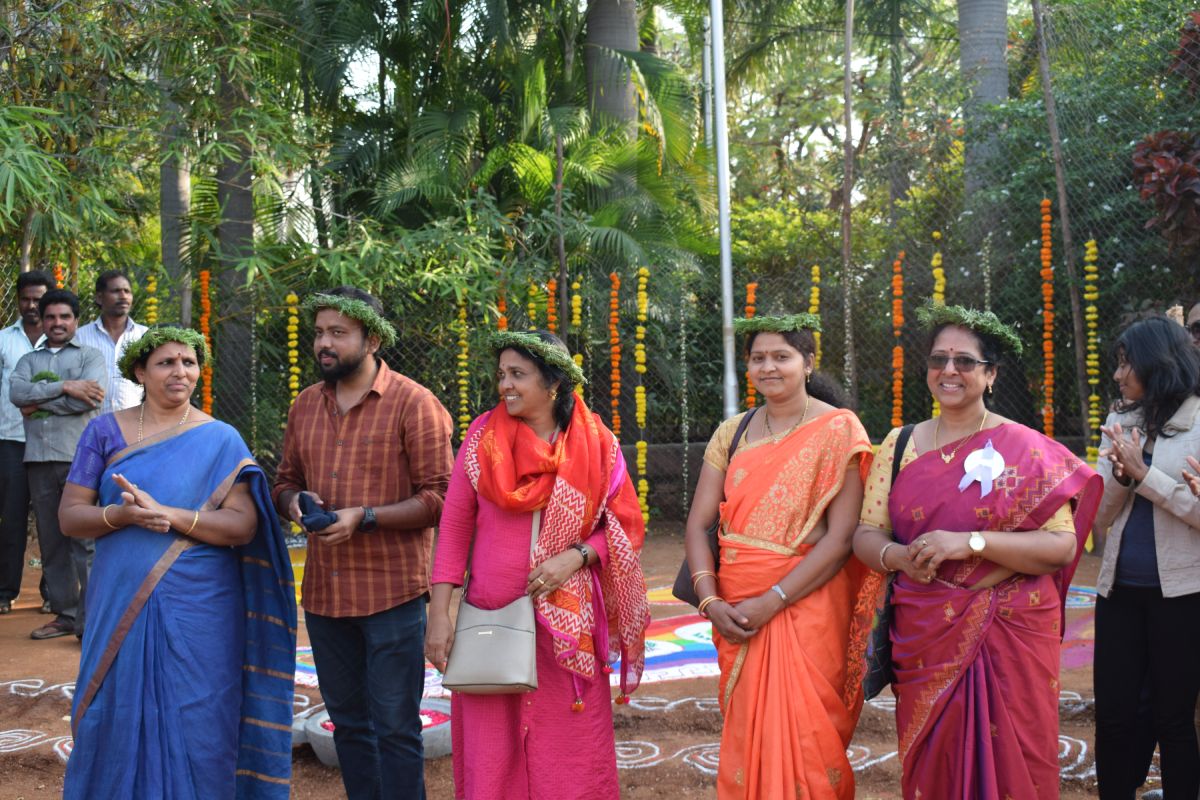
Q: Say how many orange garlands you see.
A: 8